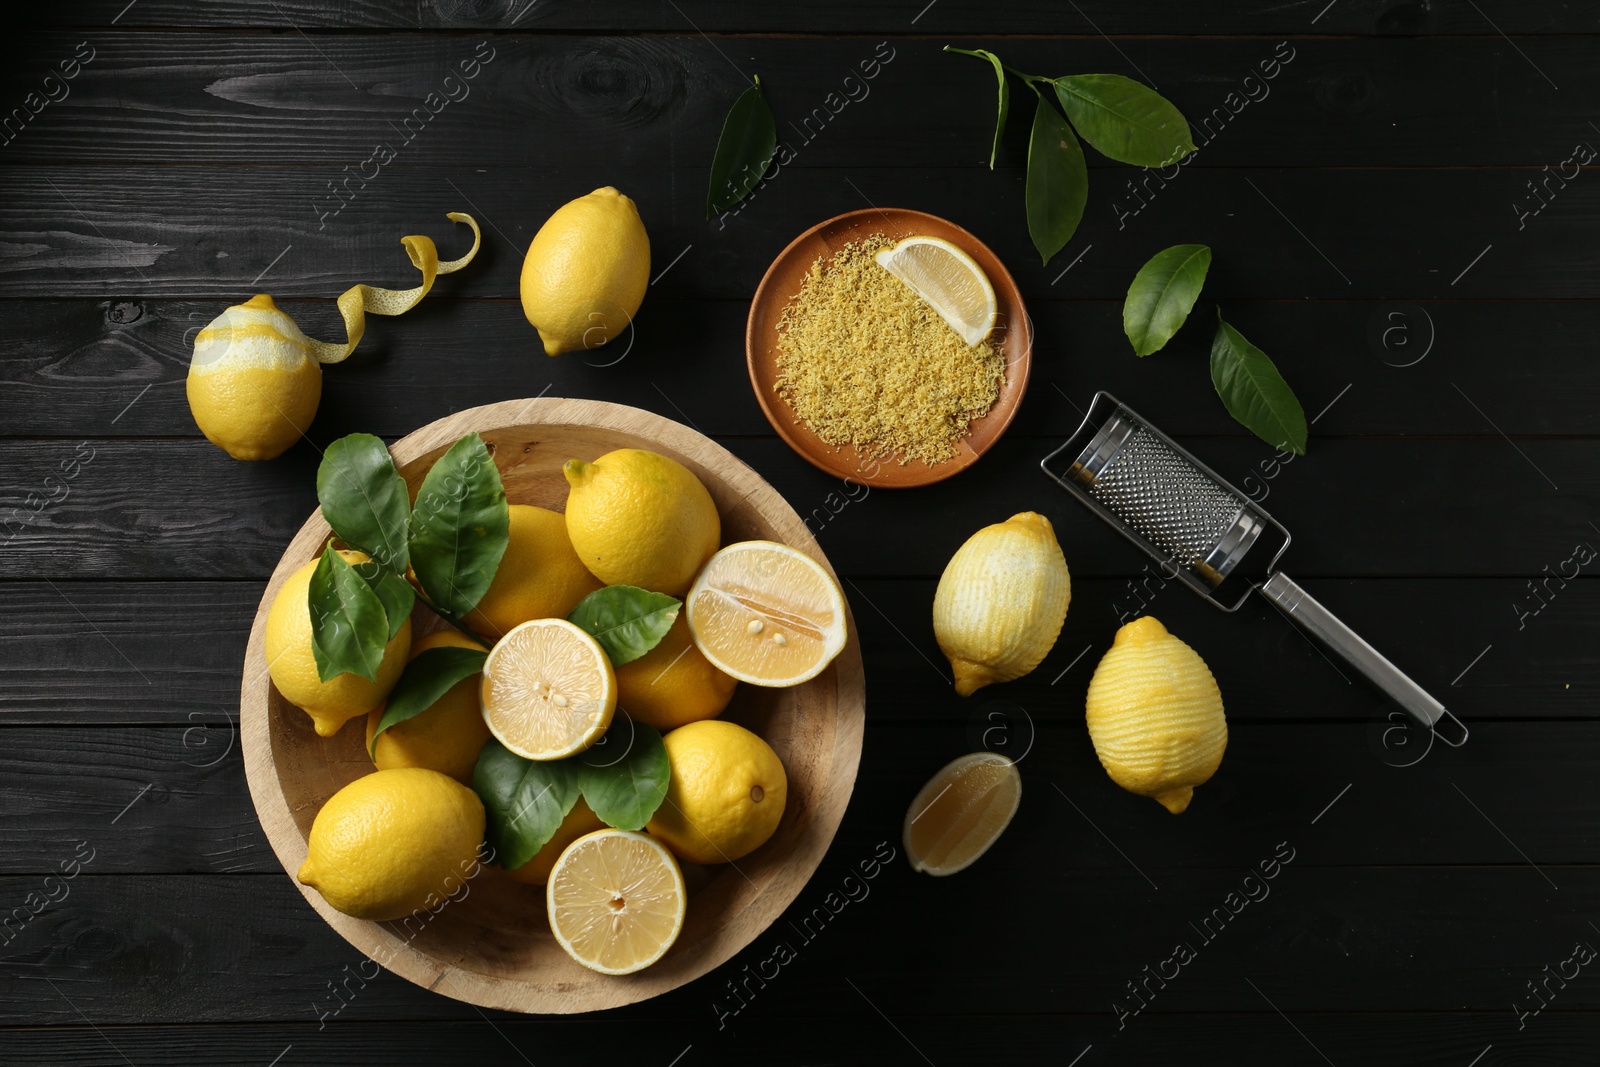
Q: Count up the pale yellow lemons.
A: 2